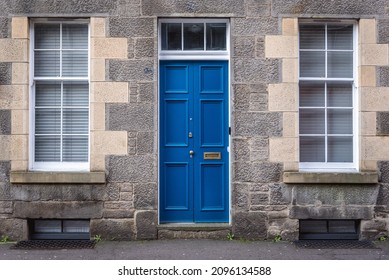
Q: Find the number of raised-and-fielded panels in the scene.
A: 6